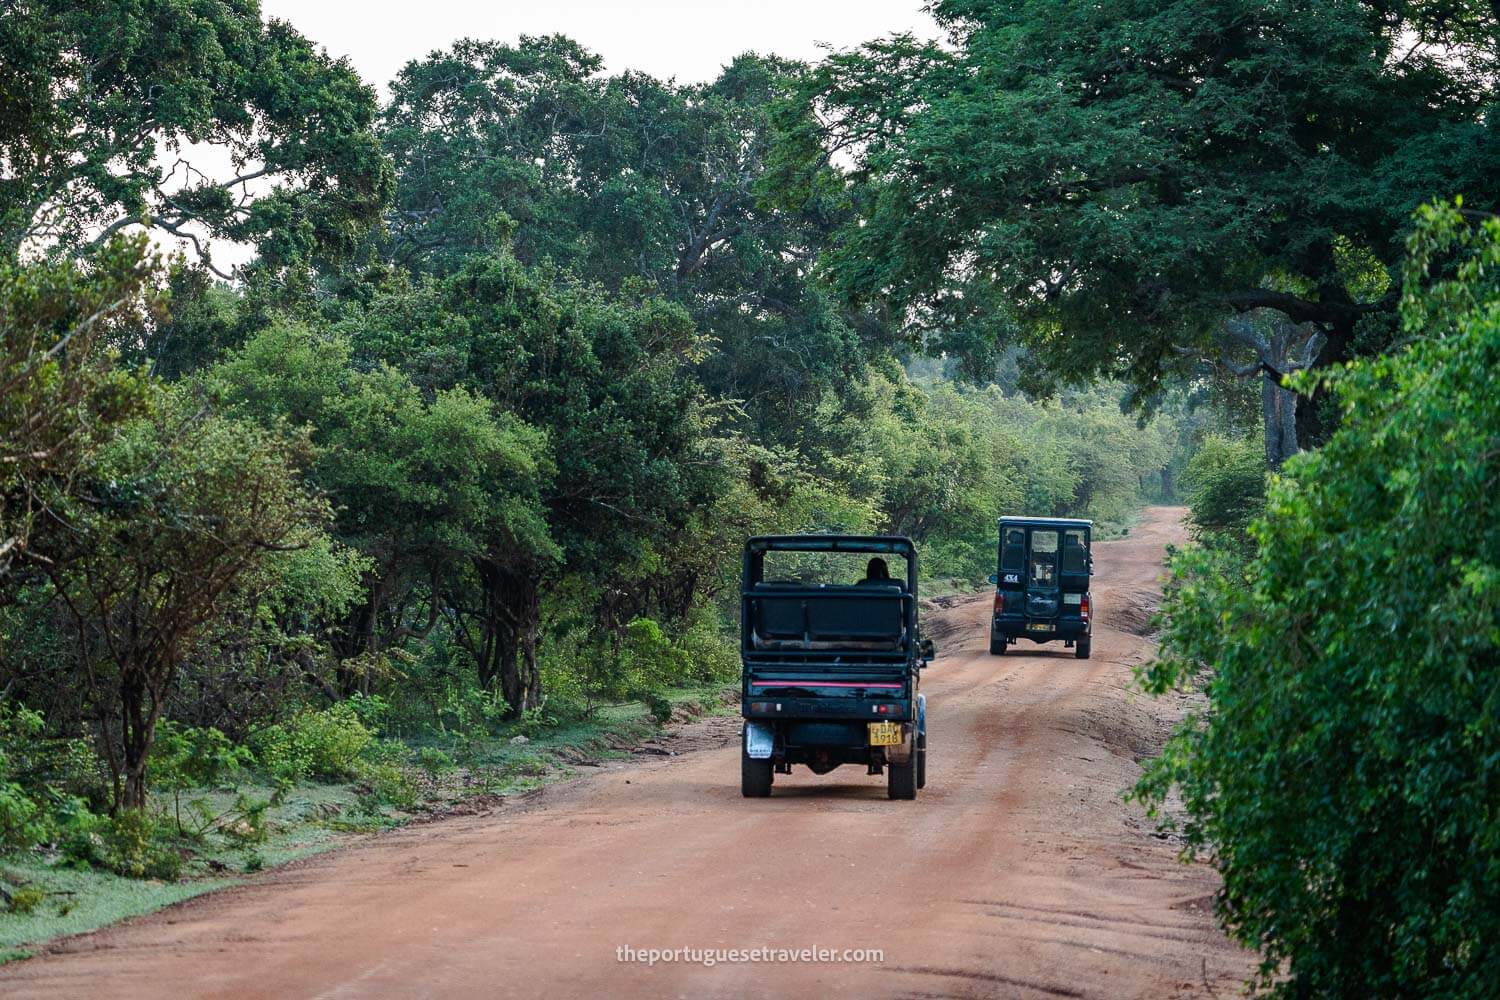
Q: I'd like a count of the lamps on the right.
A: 2